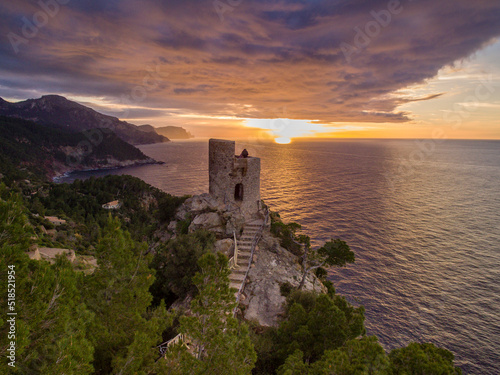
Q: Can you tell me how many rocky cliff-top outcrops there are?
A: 1